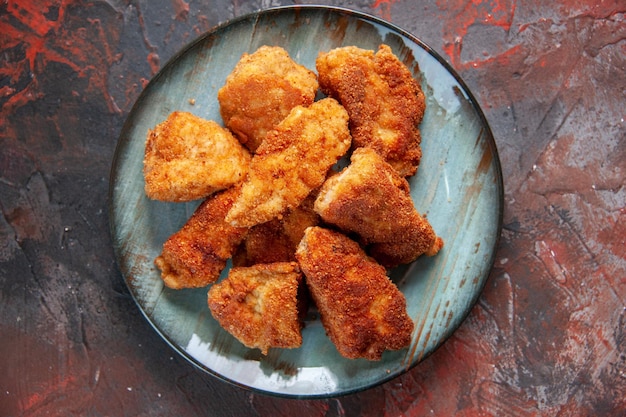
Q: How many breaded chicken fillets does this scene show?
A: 9